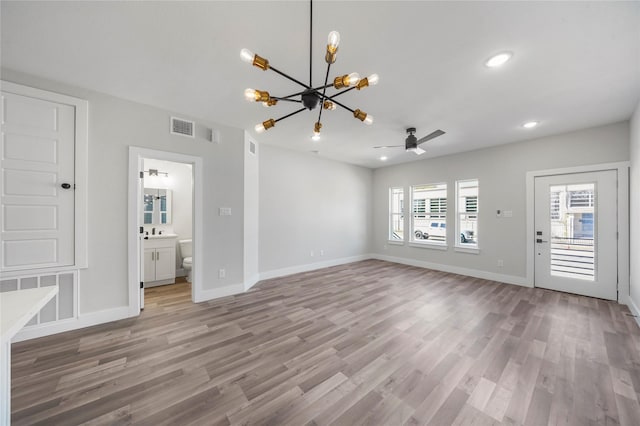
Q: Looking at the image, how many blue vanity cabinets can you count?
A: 0